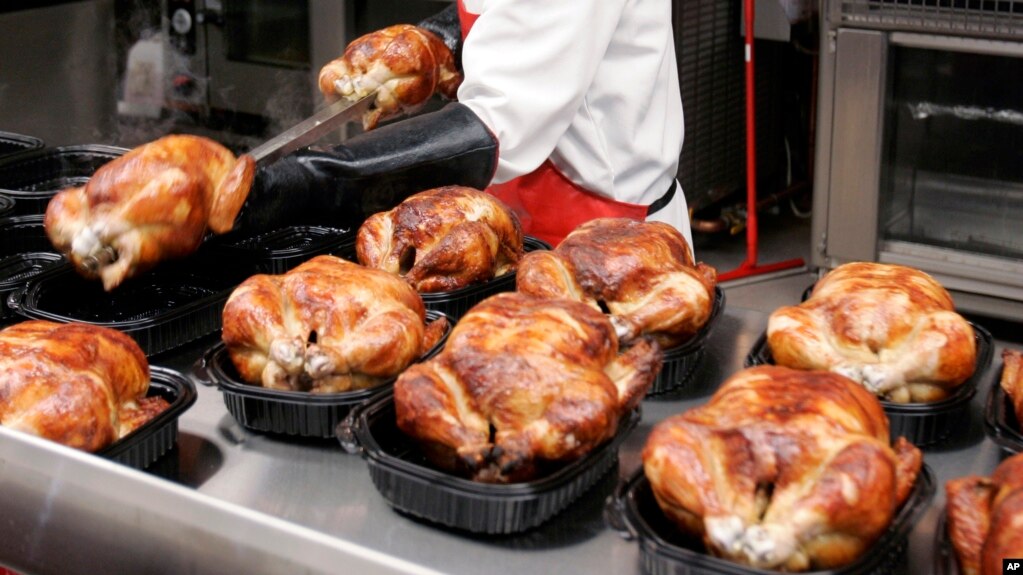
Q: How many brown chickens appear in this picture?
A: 11